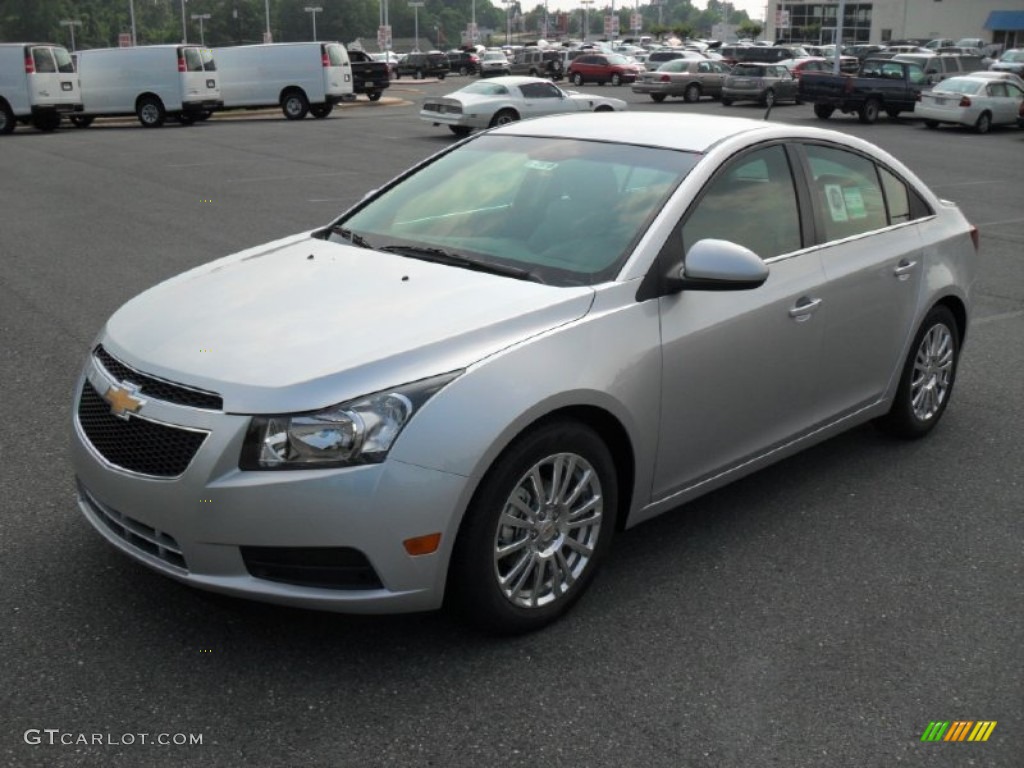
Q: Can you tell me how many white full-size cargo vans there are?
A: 3